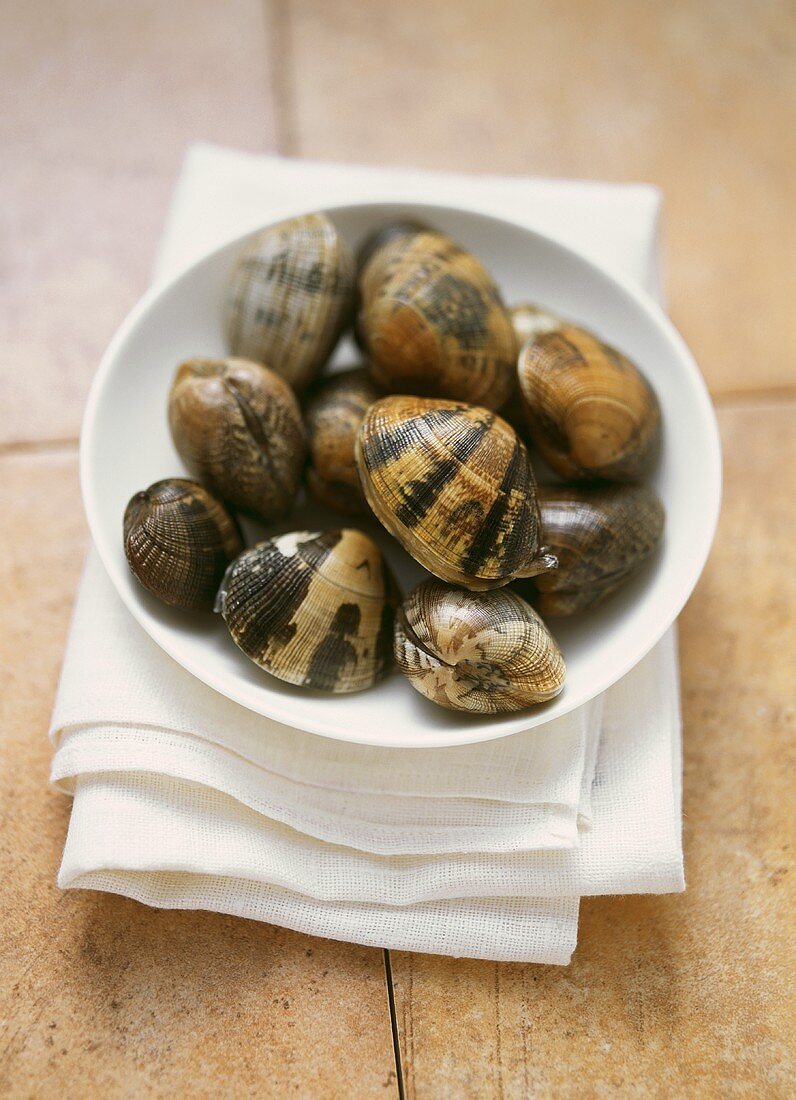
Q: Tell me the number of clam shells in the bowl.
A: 11